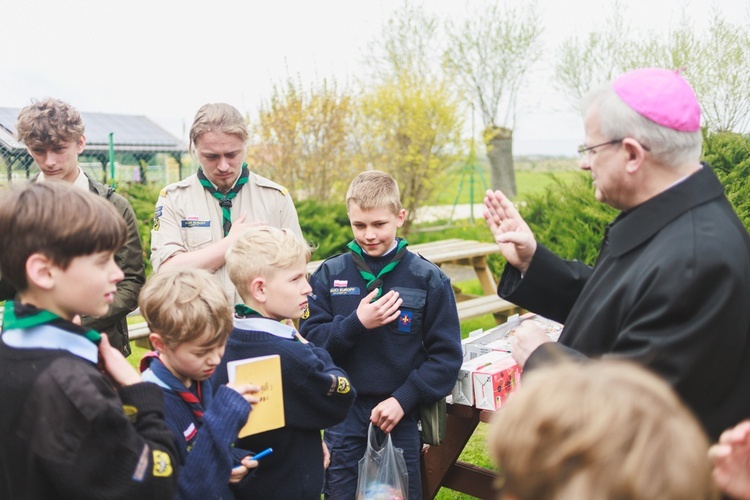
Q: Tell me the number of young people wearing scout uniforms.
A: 5